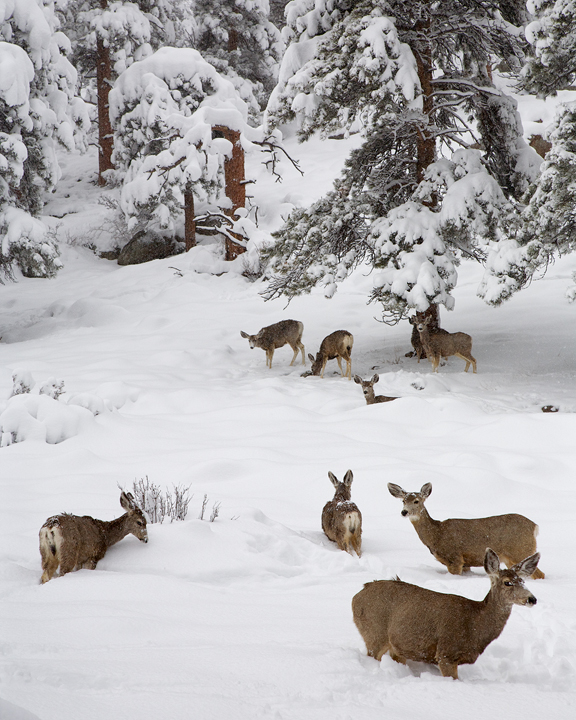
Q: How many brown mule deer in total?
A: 9